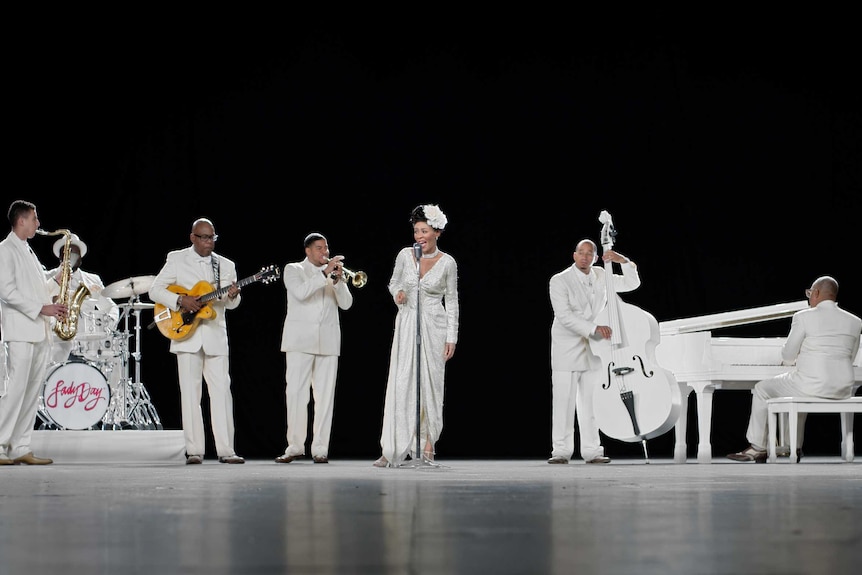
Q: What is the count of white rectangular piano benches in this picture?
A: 1